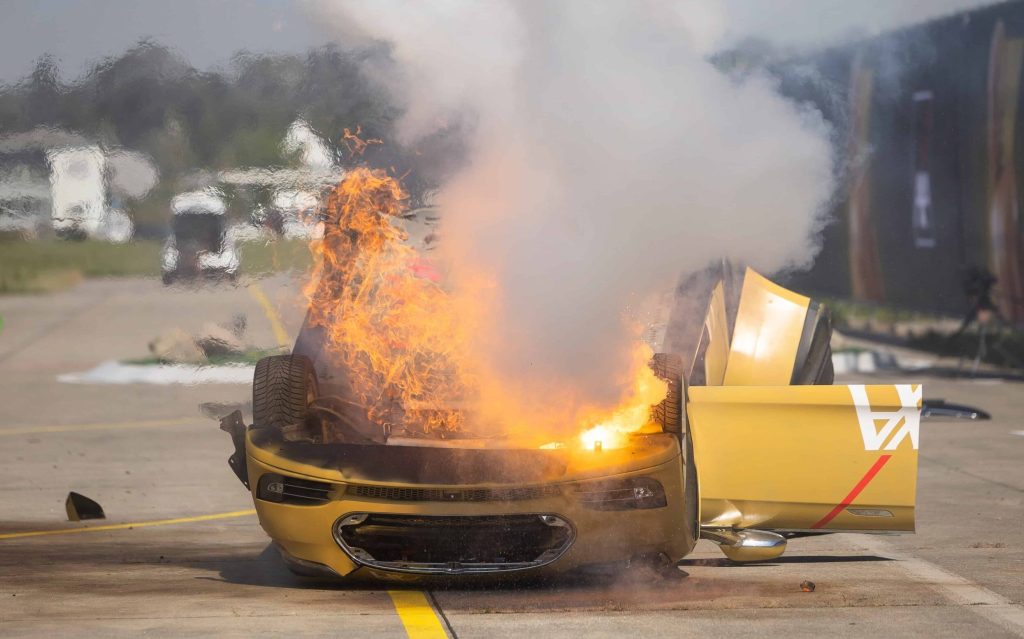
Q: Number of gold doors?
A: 2